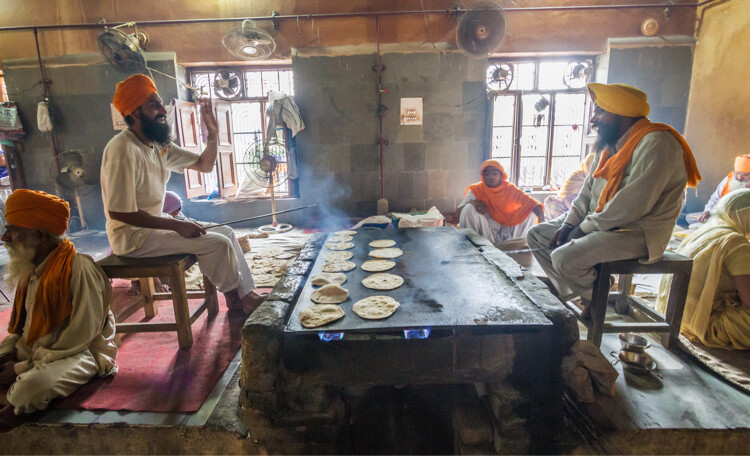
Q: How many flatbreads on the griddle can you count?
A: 13